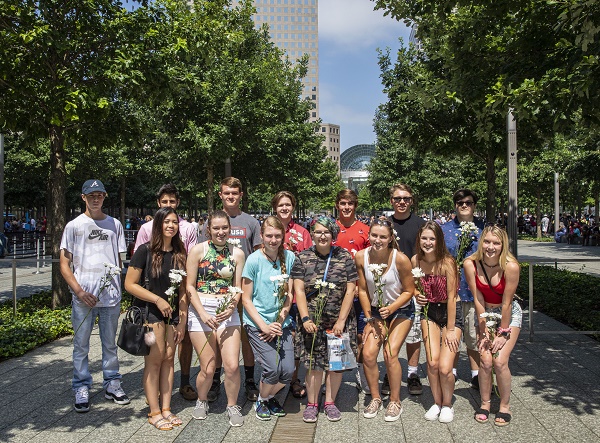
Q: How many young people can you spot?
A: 14